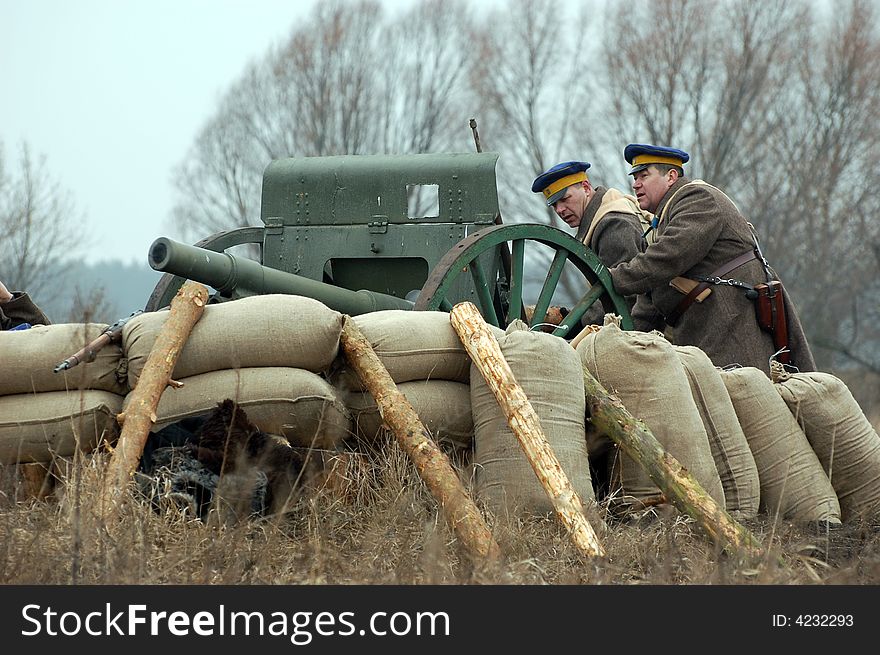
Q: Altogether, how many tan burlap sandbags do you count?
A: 11